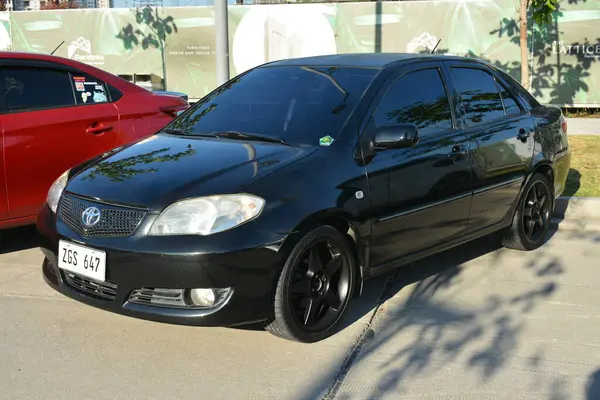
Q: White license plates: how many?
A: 1